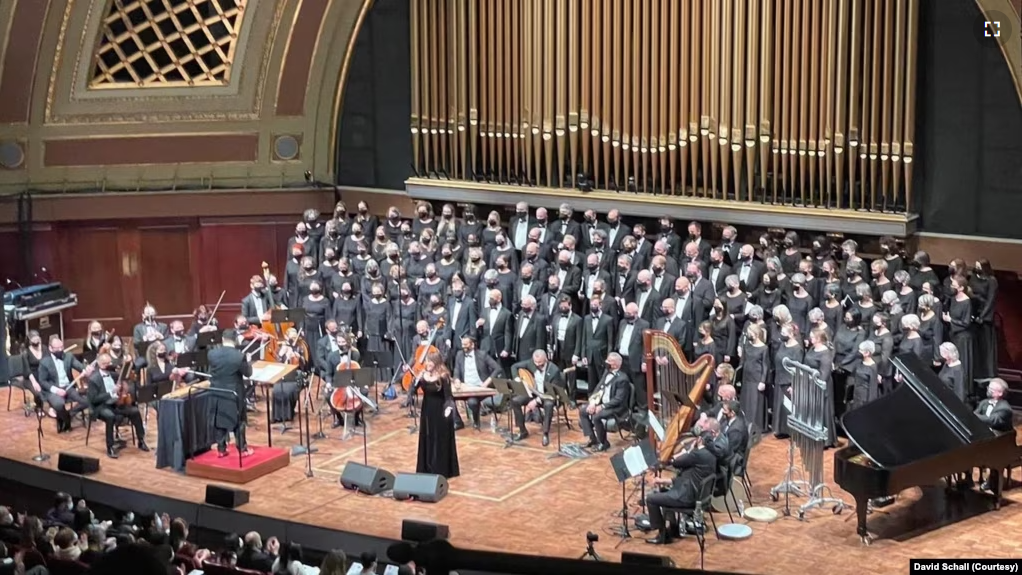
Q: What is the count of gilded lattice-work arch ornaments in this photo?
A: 1